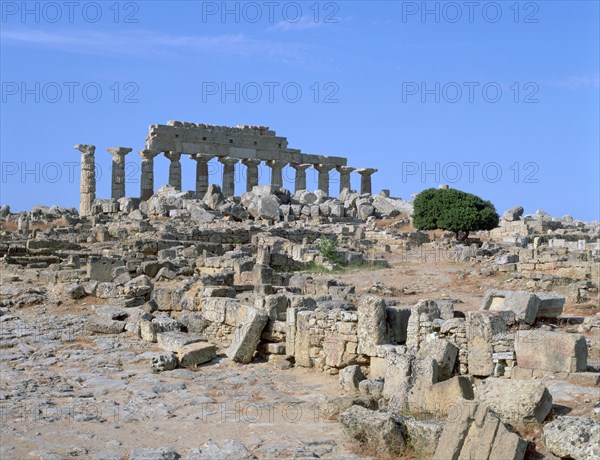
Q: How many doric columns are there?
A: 12